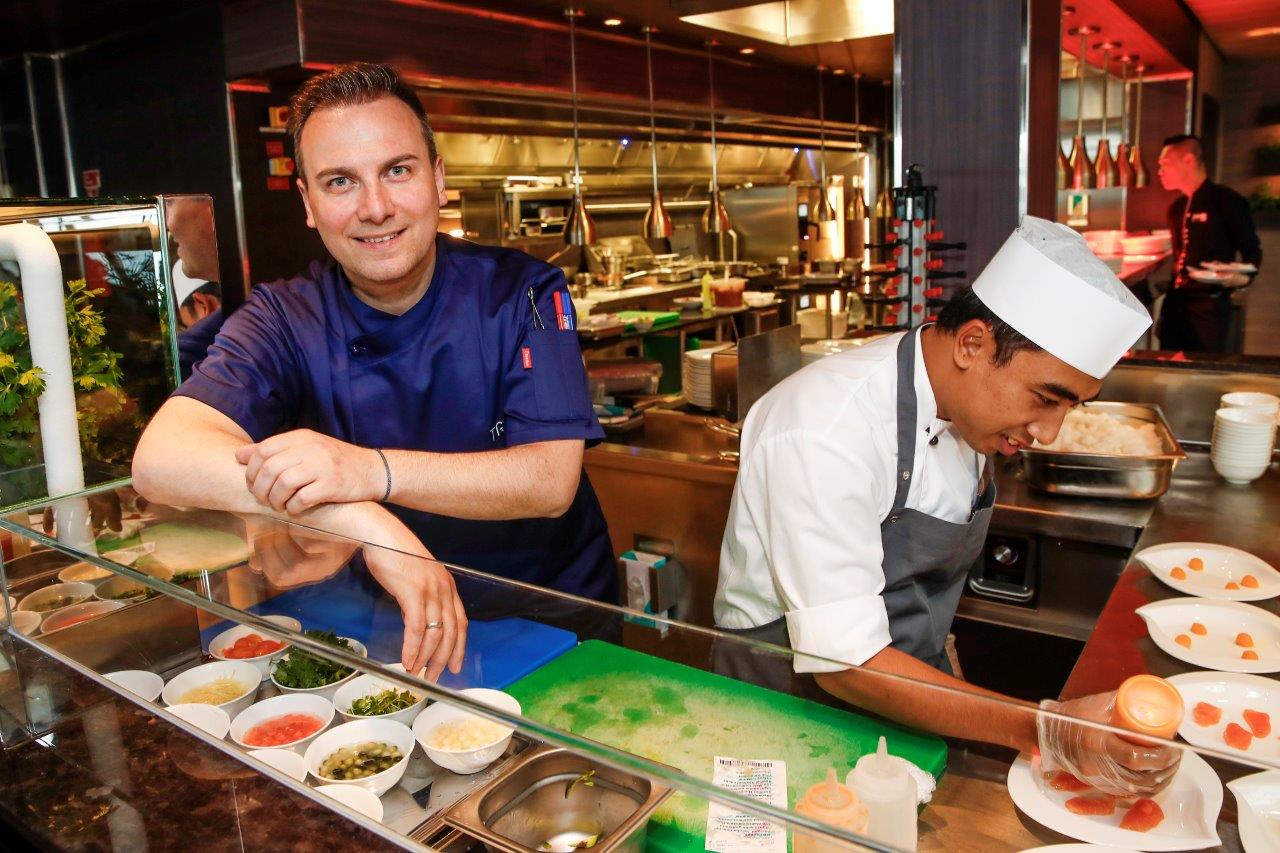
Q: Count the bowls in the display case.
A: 11